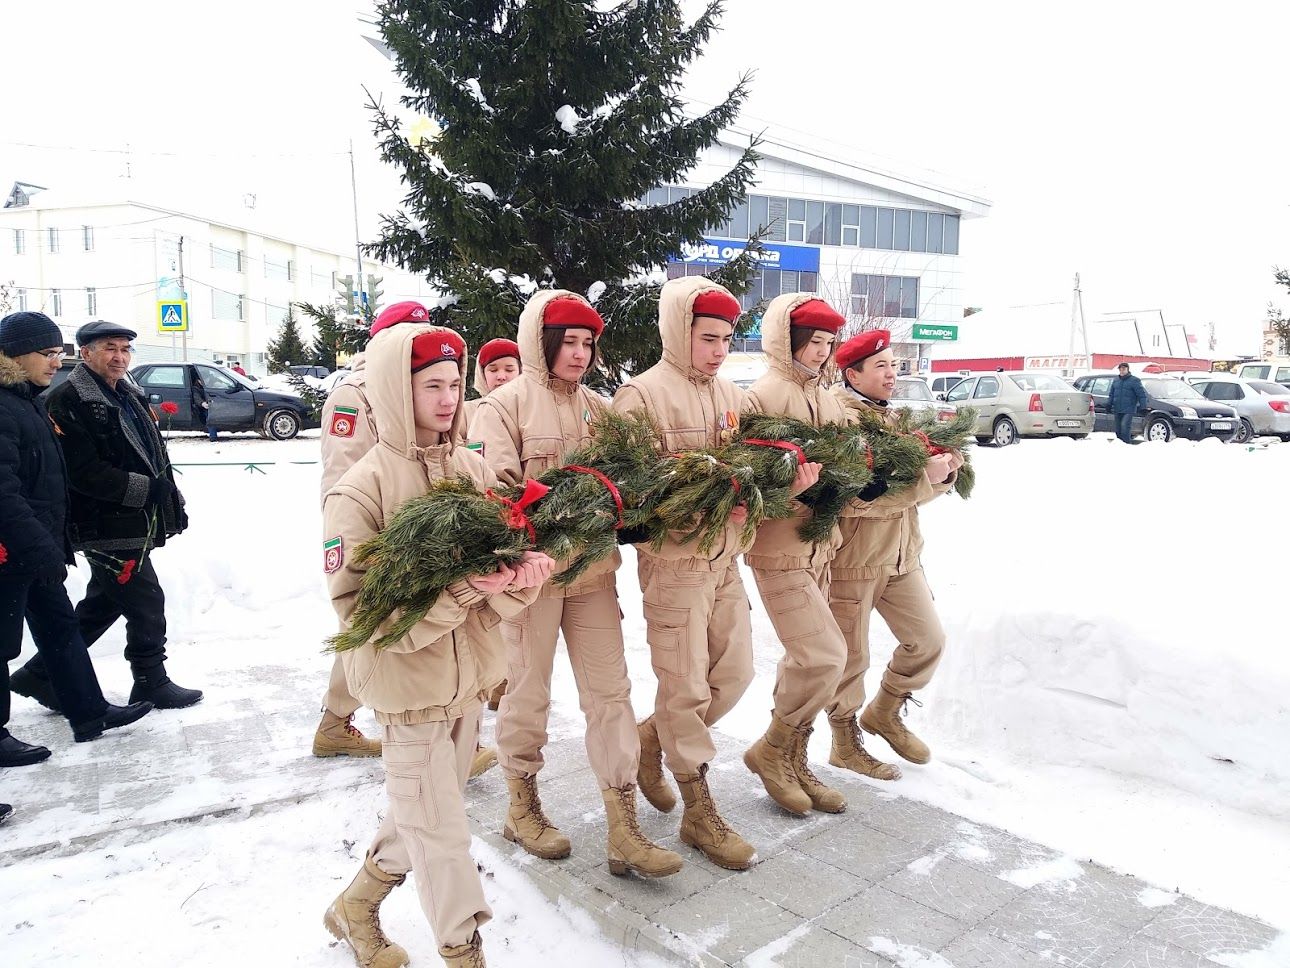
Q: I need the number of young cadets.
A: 7